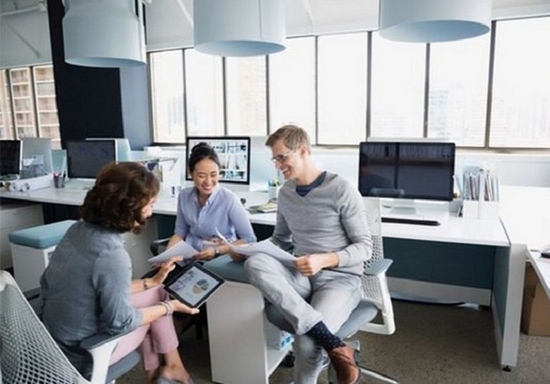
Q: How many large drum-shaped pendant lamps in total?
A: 3